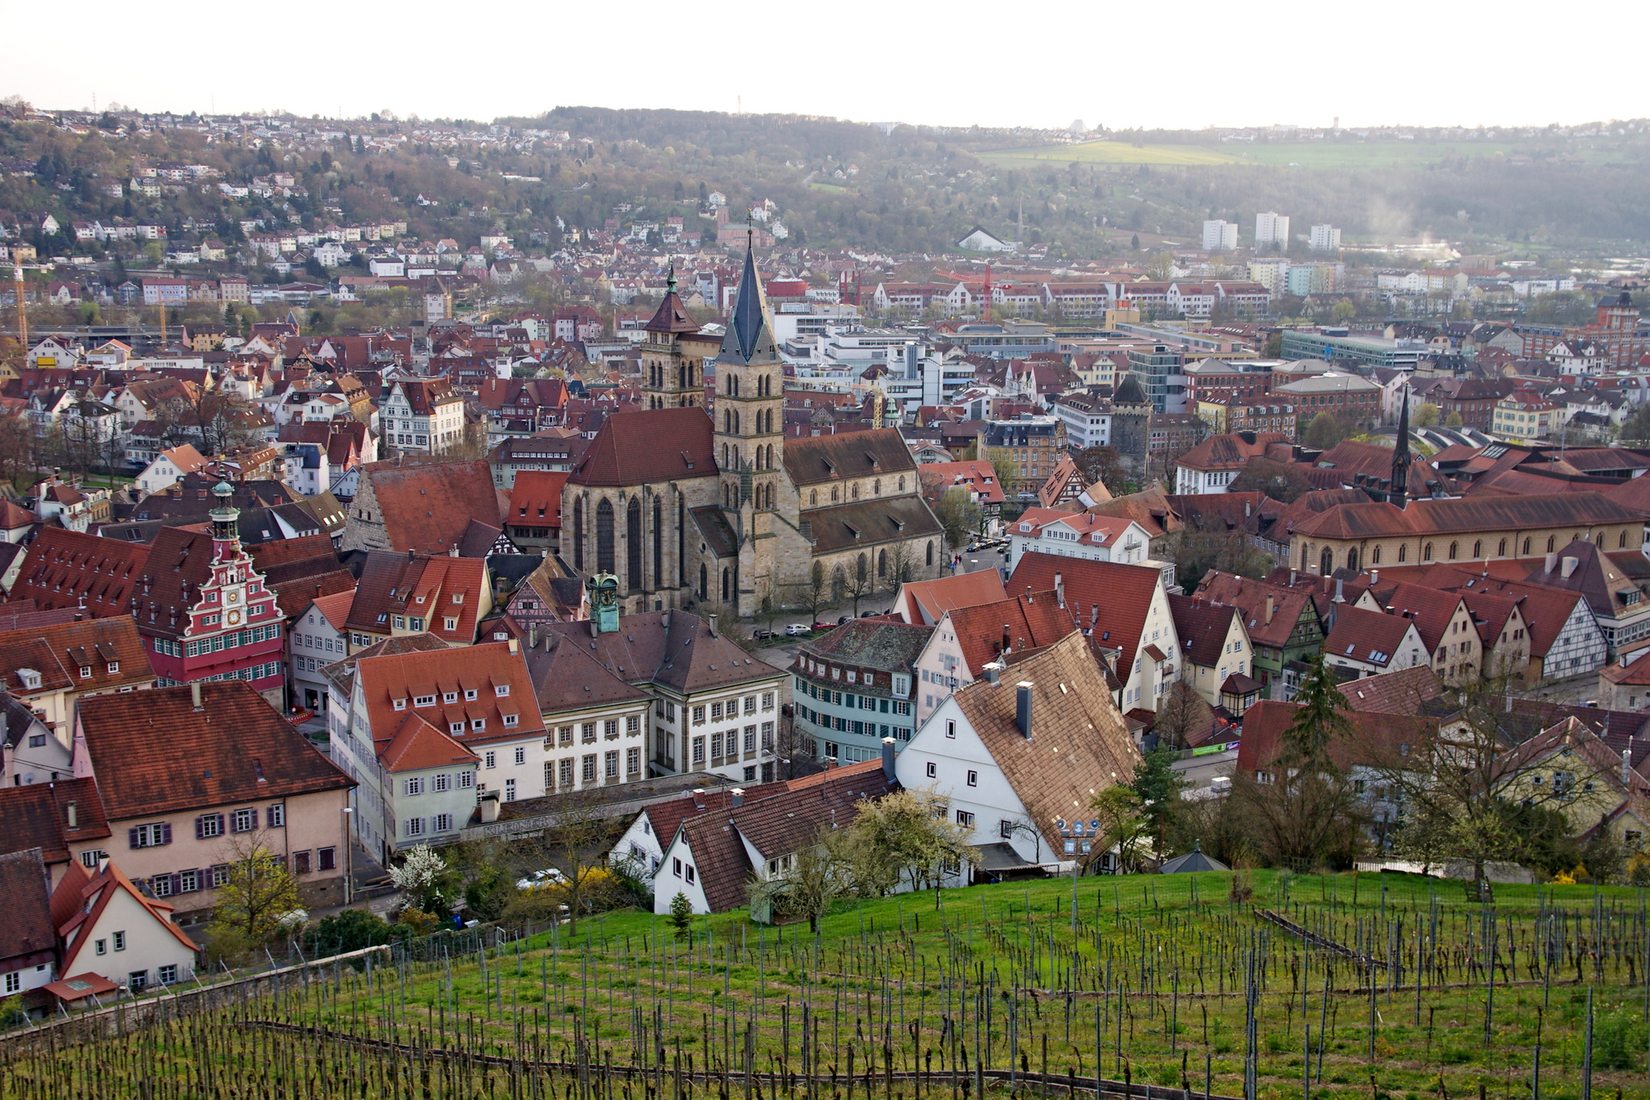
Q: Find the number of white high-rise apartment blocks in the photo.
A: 3